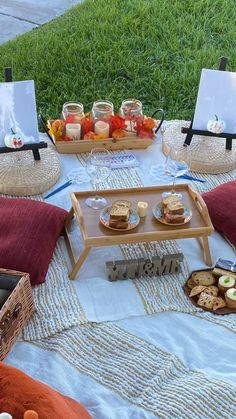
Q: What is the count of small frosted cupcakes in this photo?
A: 2